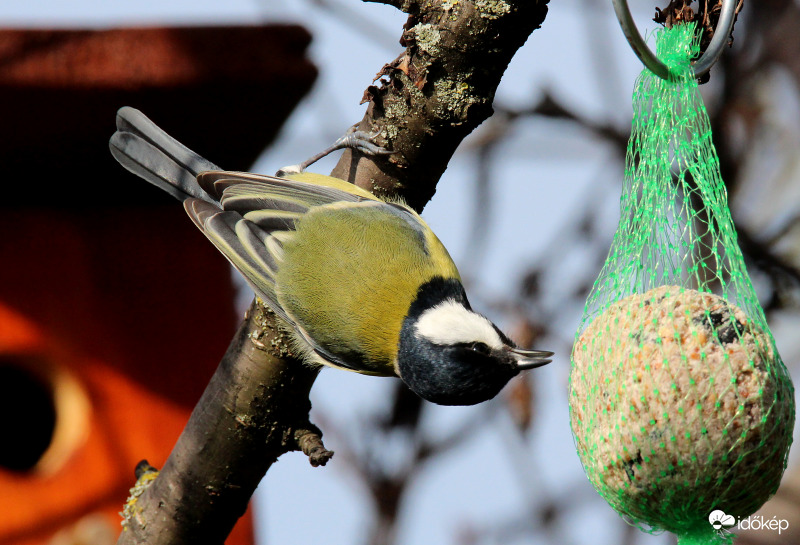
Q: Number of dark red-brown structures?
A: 1